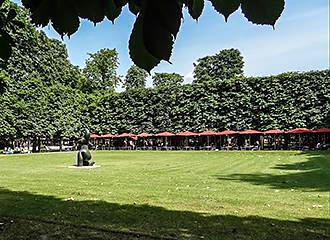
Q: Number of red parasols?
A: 12